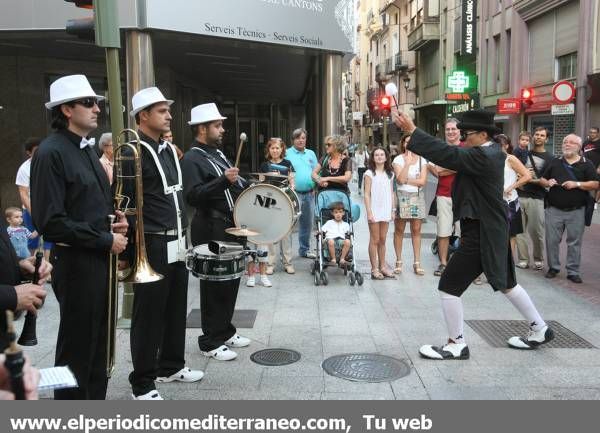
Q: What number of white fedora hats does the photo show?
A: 3